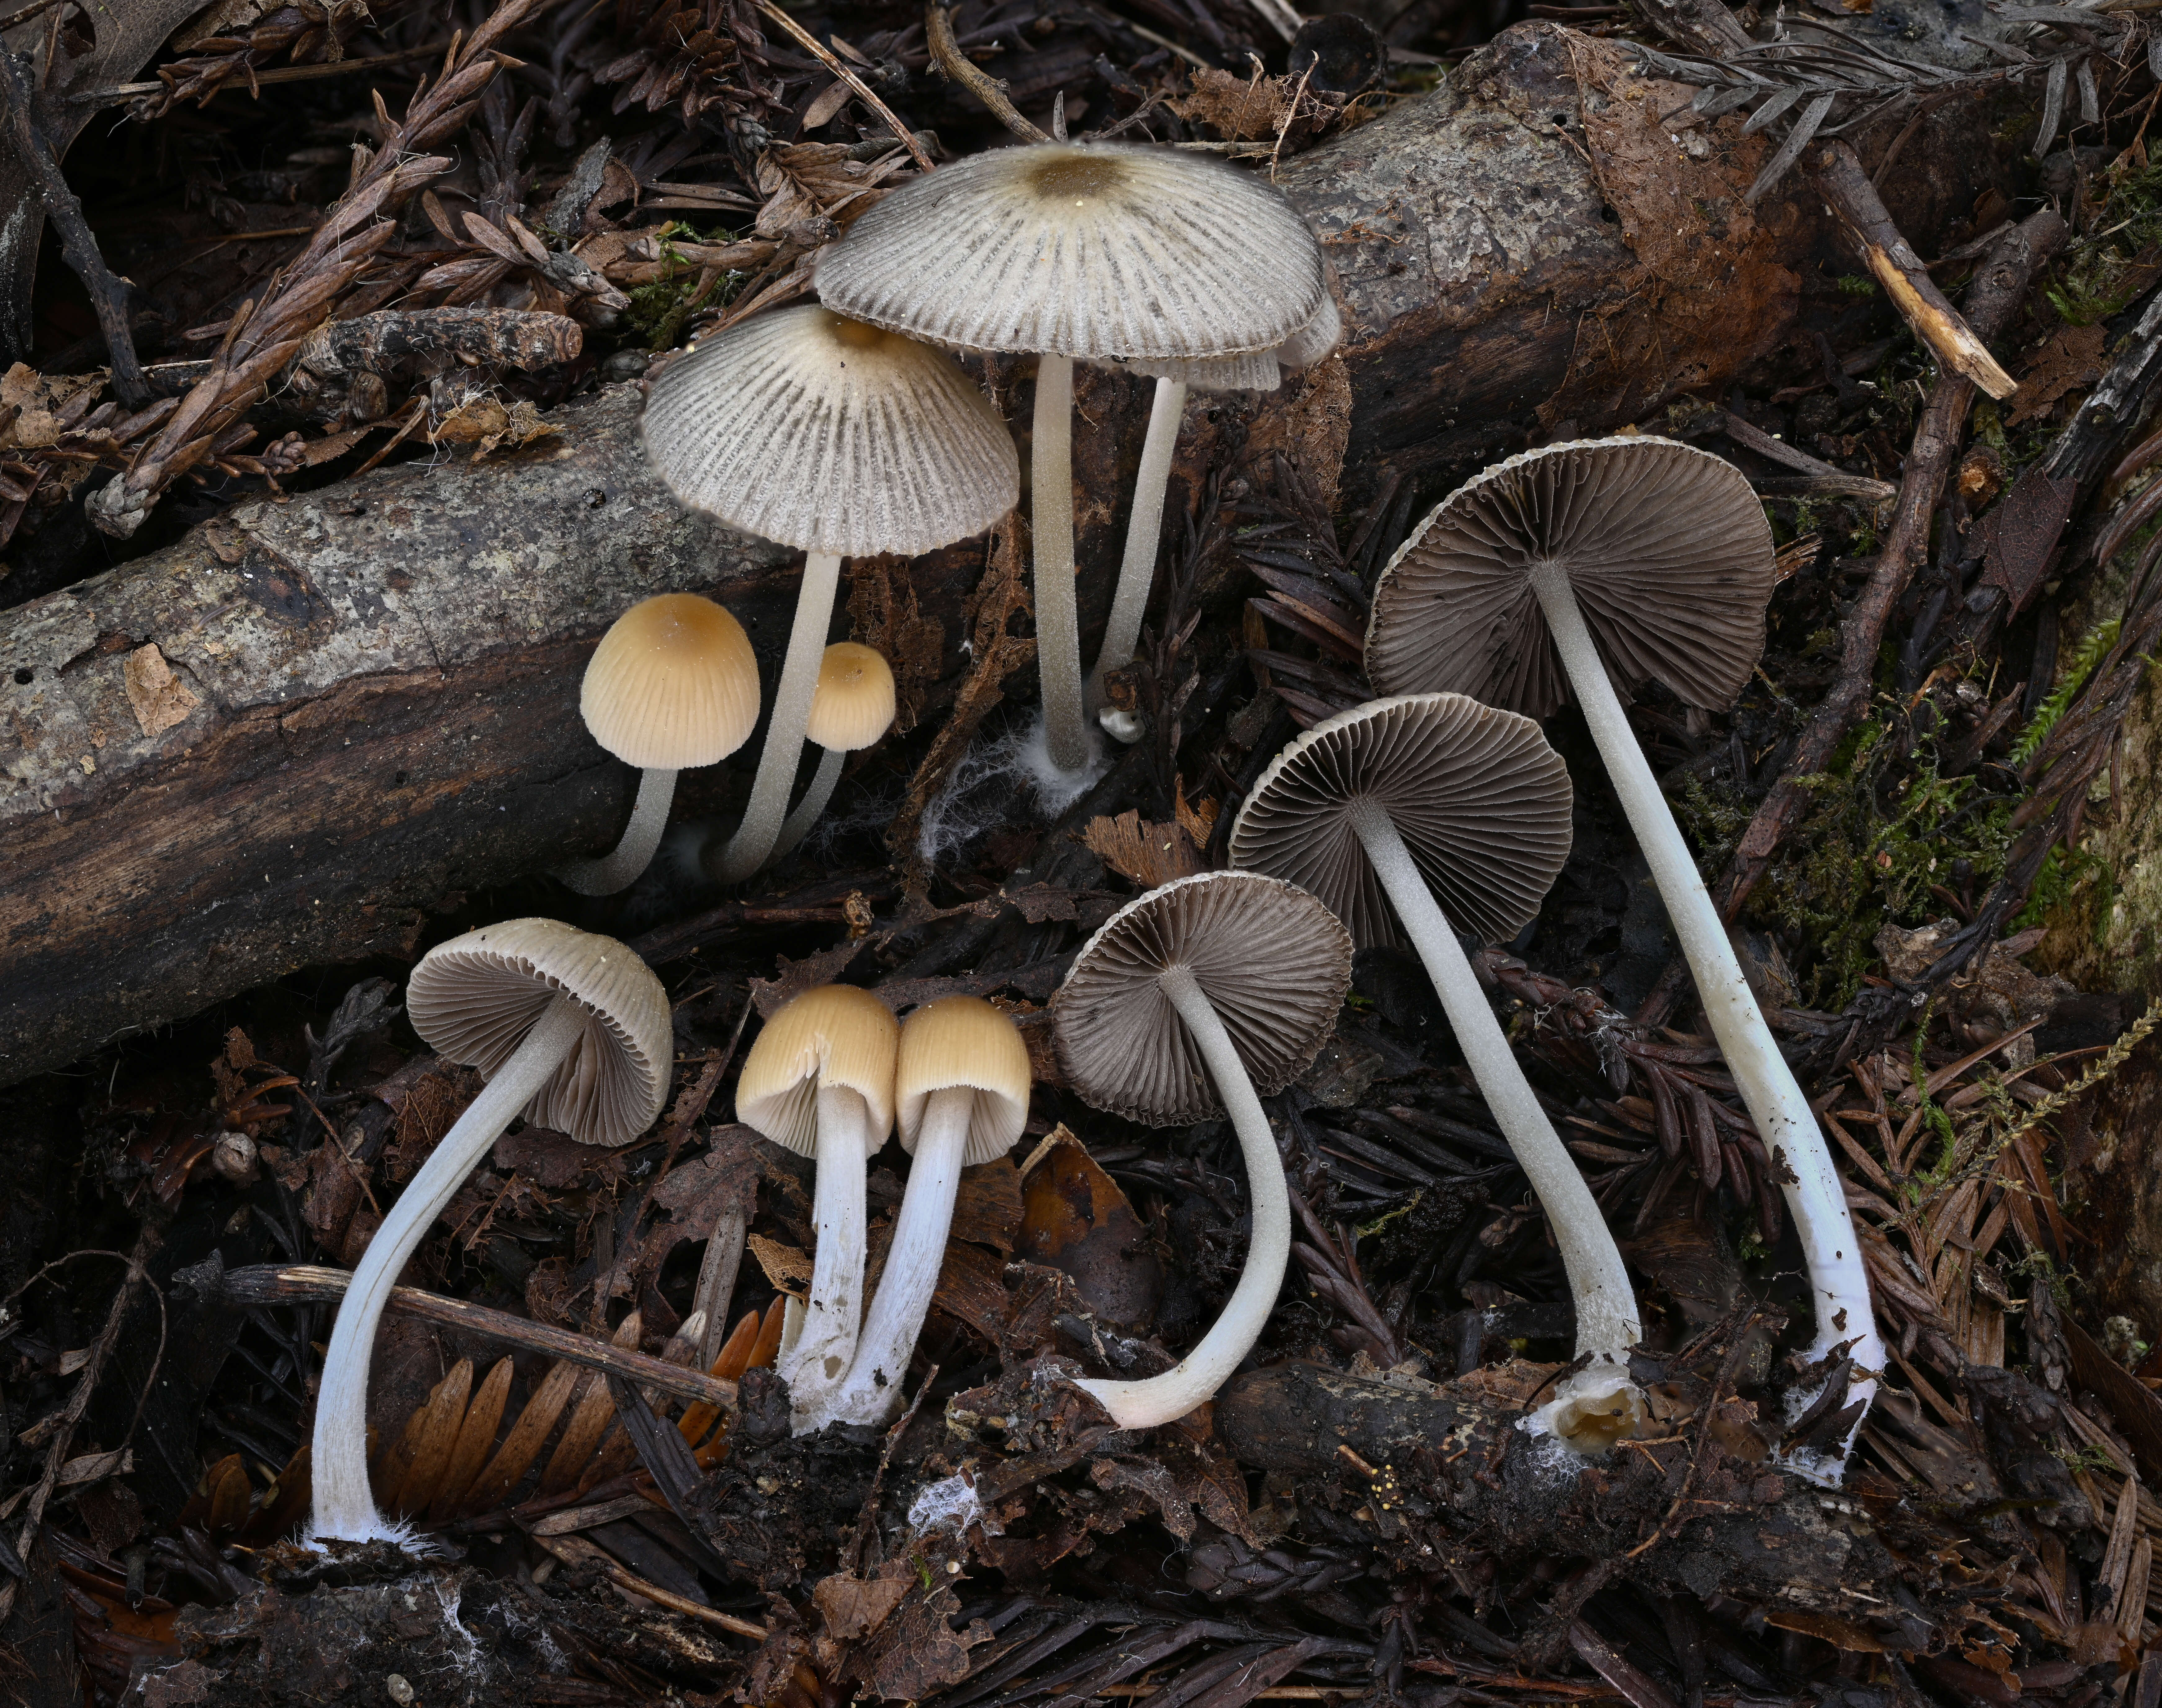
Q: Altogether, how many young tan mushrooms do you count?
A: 4